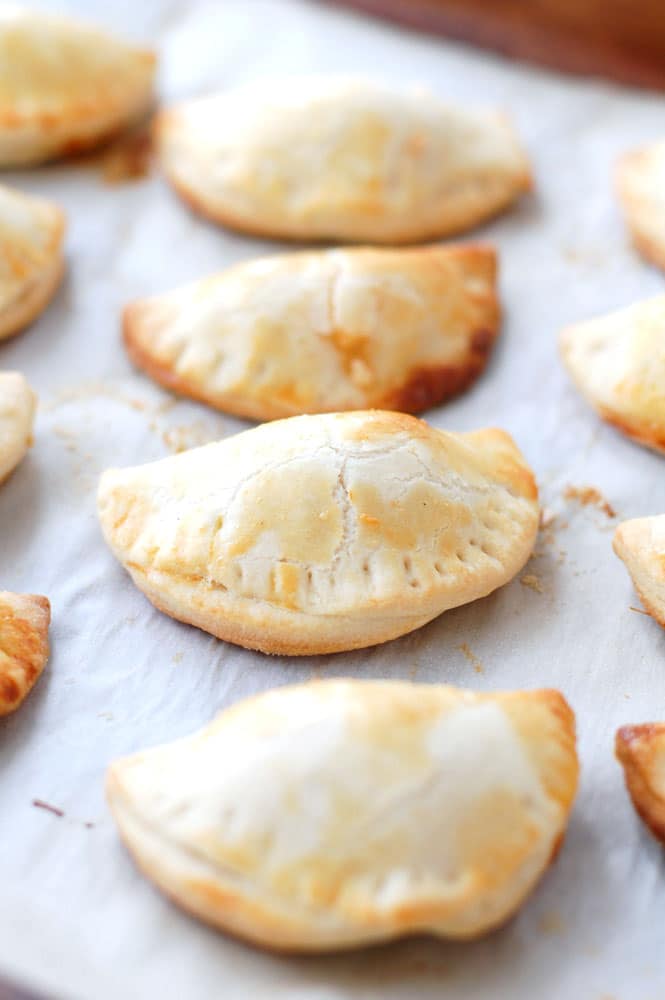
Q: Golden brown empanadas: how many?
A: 12